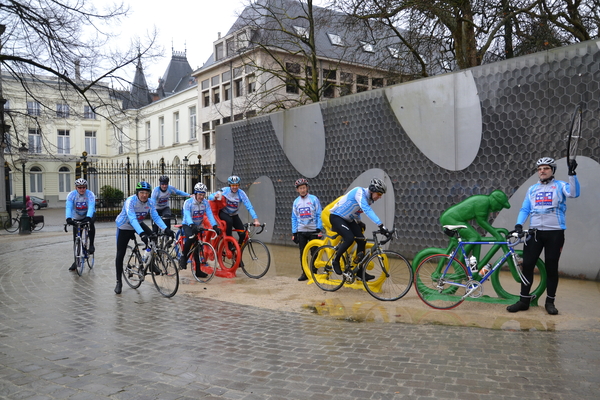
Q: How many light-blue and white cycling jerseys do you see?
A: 8